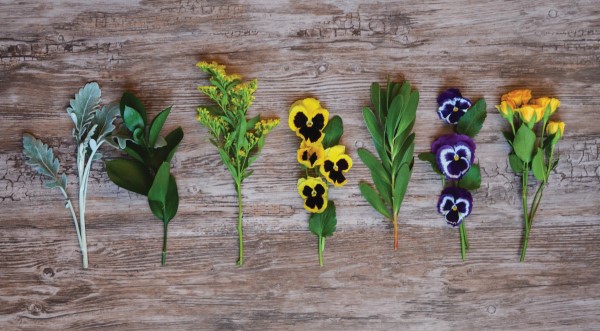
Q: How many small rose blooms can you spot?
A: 5